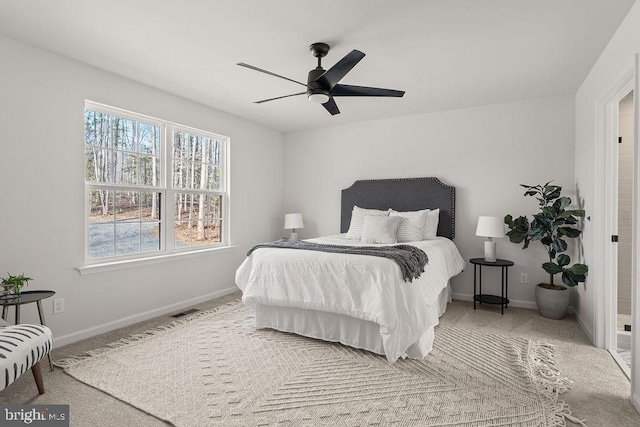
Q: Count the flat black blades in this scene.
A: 5